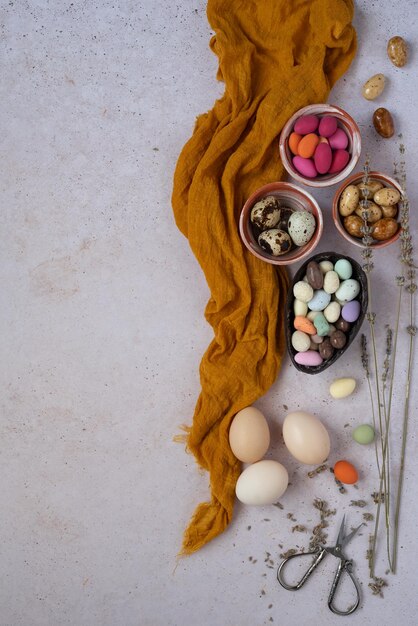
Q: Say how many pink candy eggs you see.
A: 7